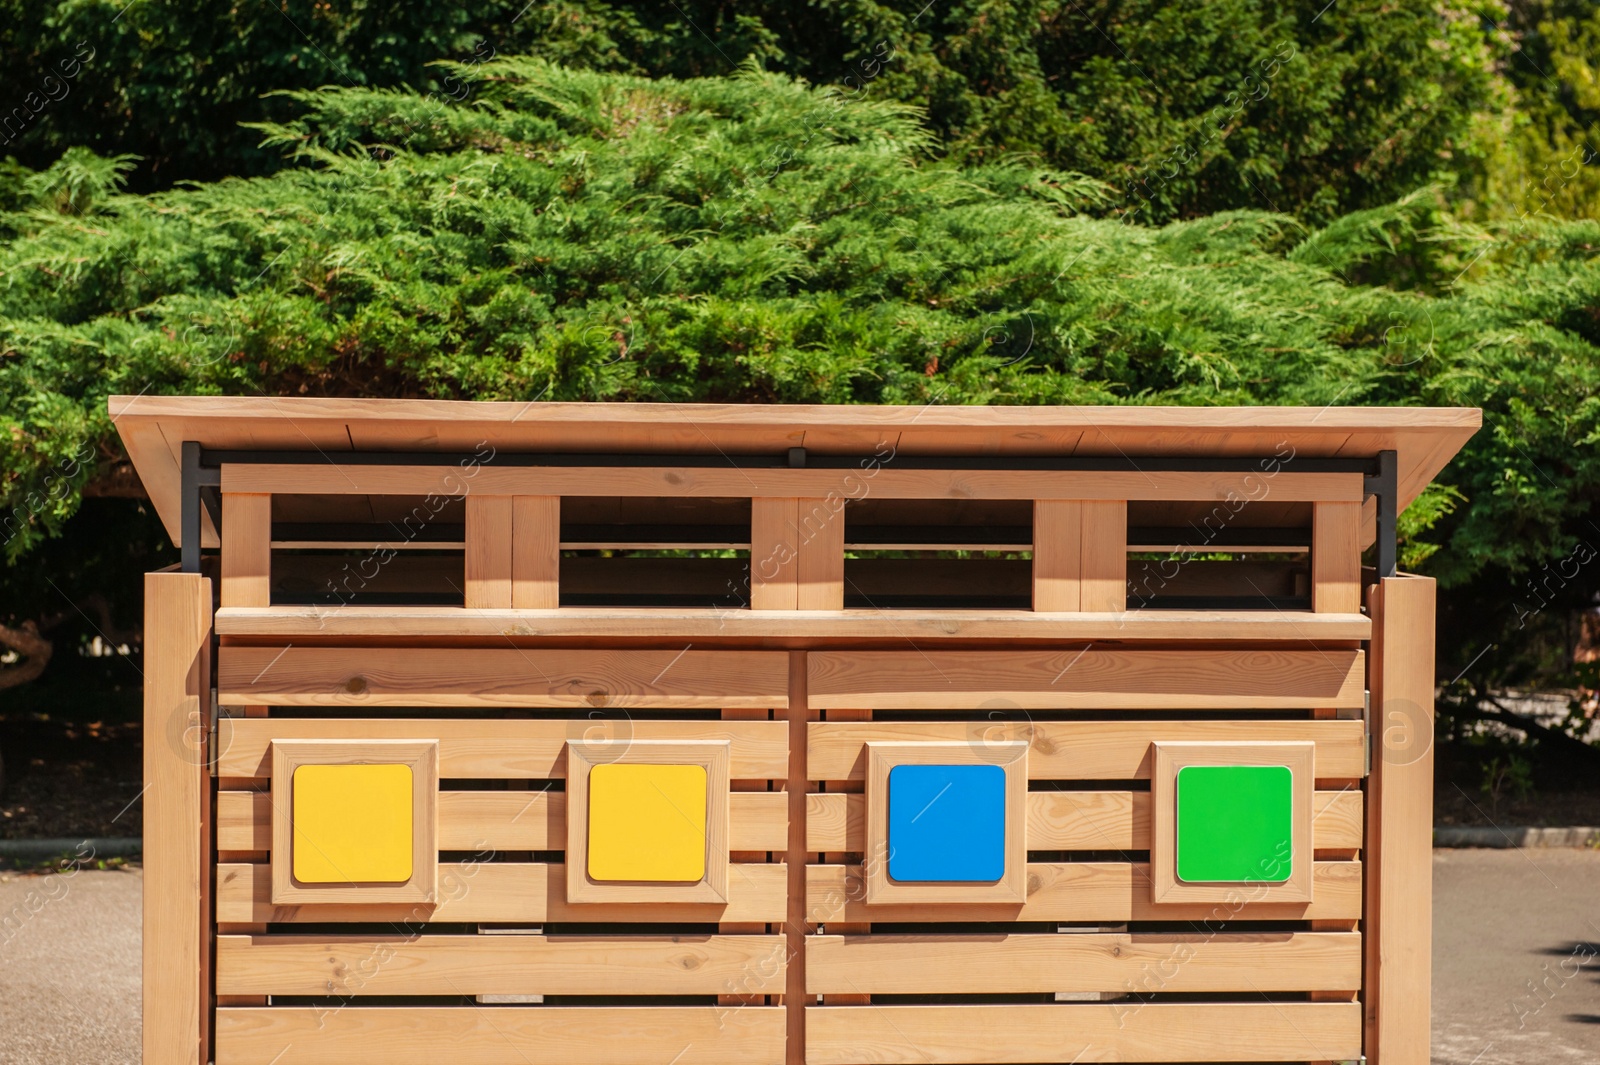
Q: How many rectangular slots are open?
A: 4